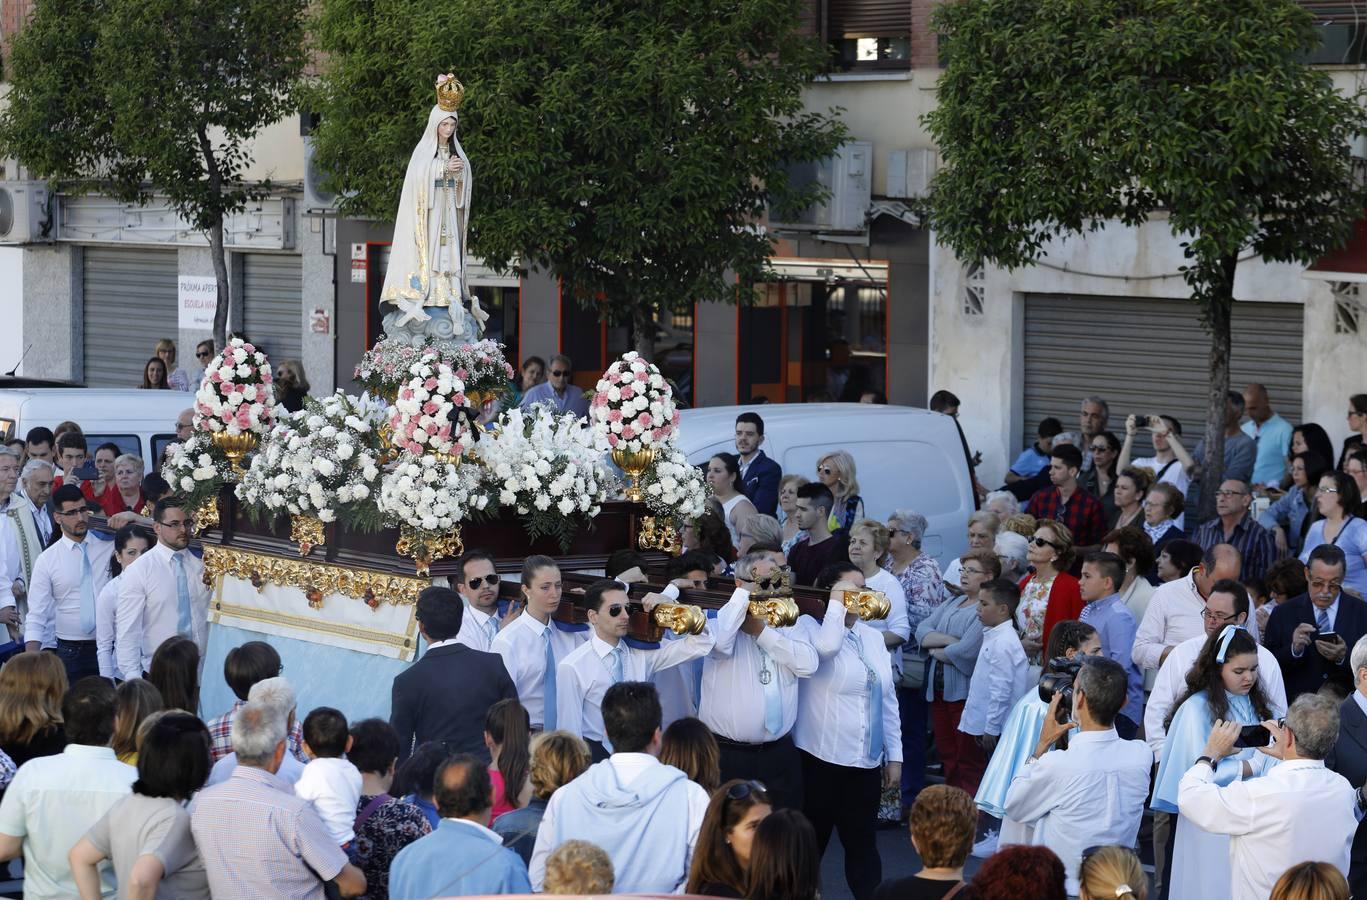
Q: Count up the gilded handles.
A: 3